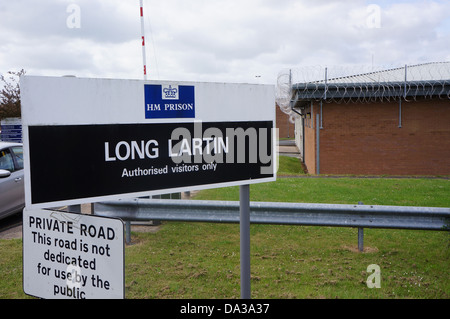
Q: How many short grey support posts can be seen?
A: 2